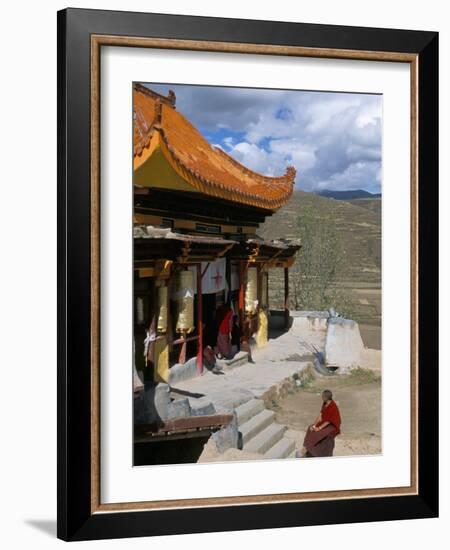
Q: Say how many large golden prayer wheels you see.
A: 3